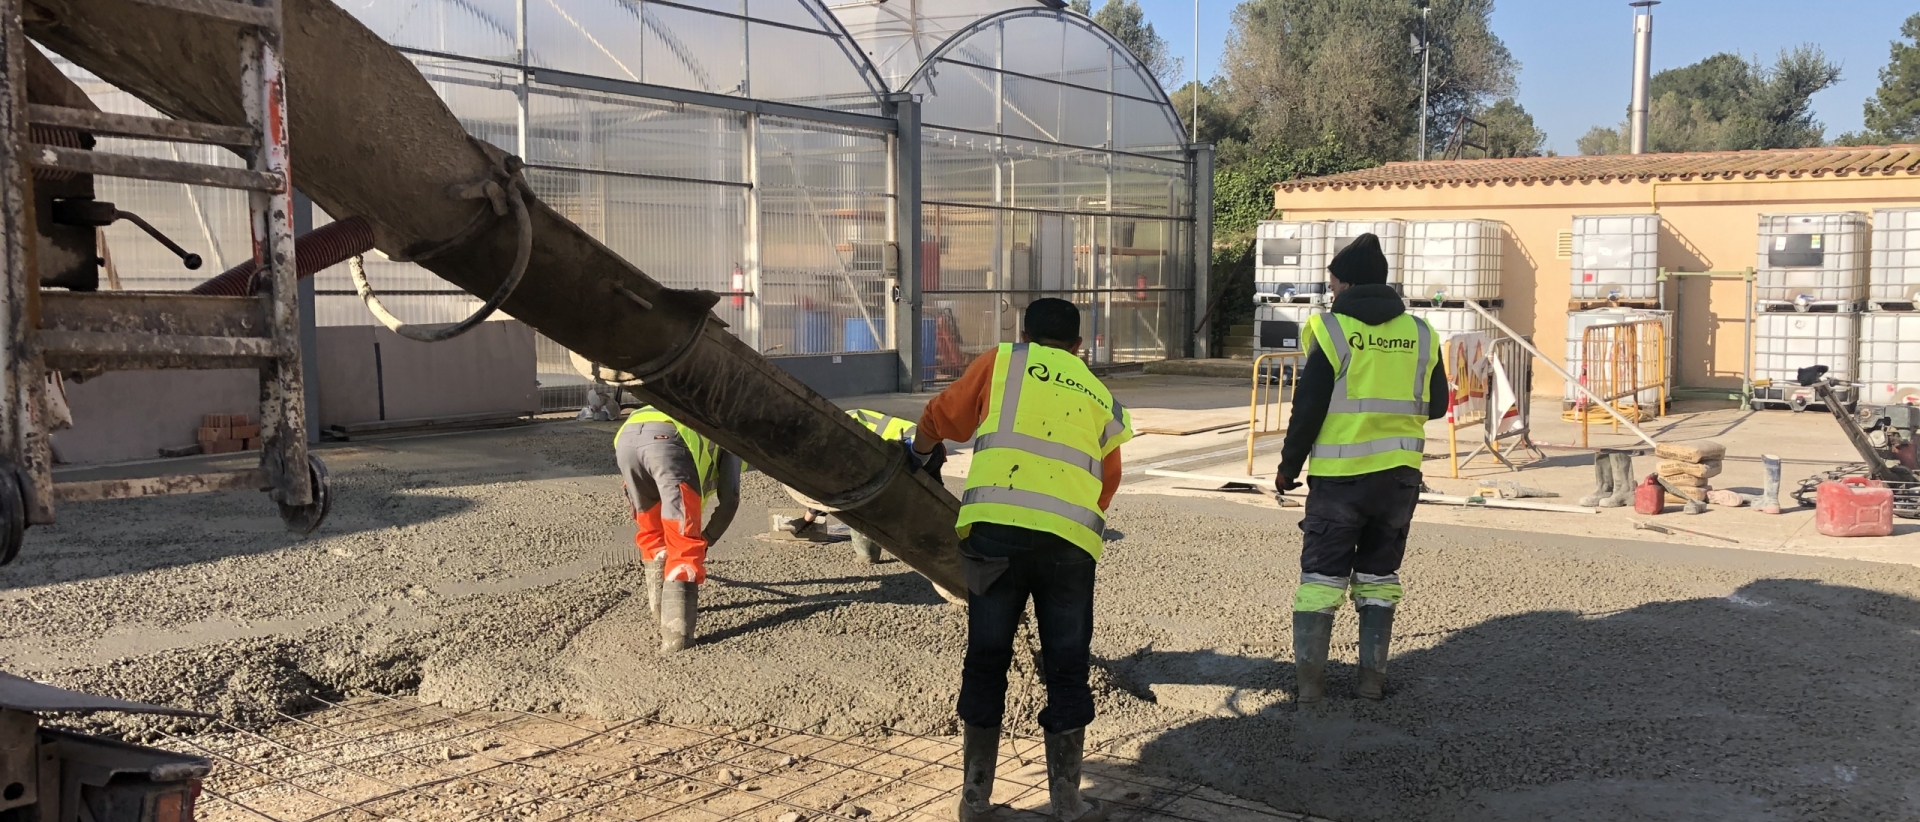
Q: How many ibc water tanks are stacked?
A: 12